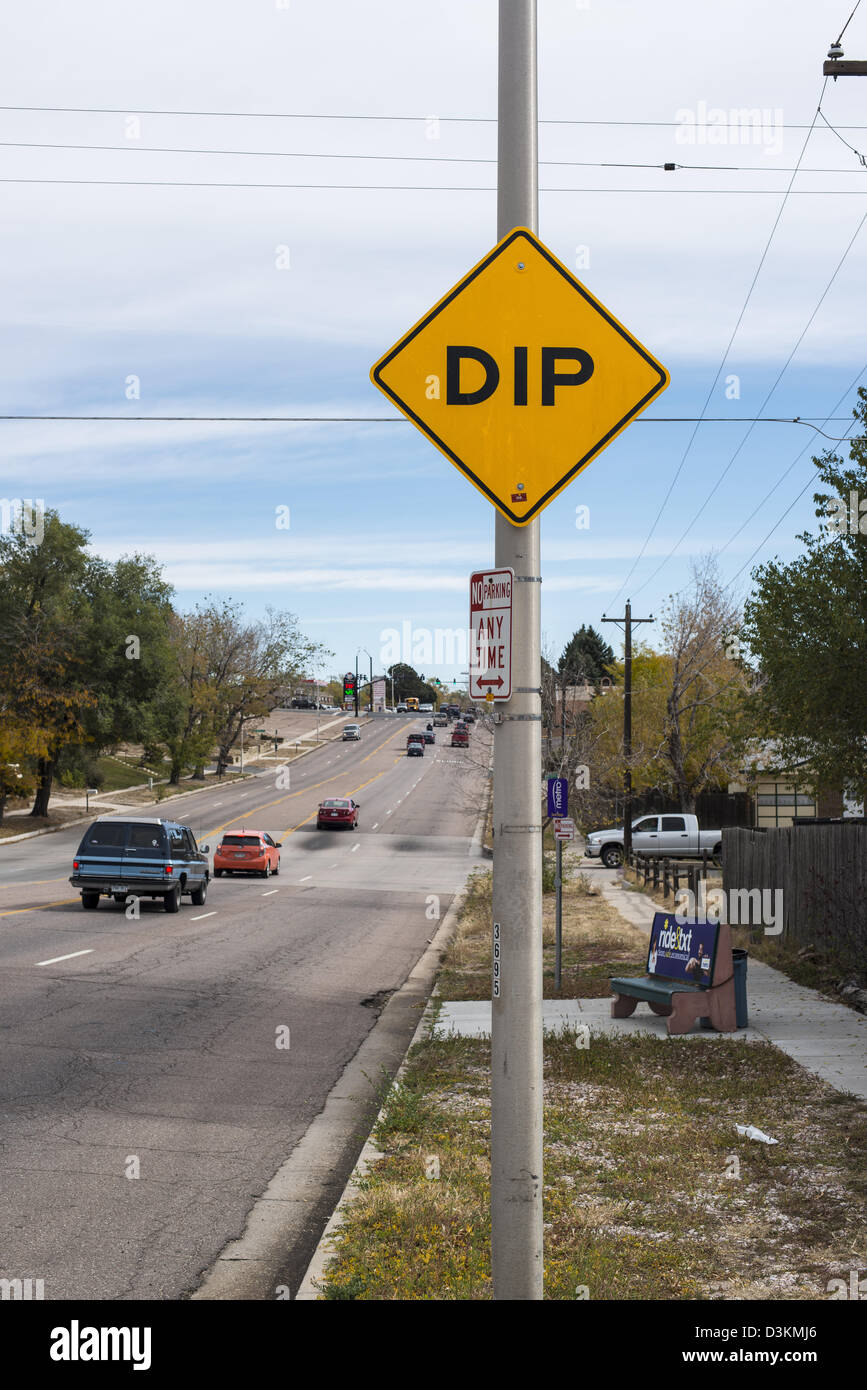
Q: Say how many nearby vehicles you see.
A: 4